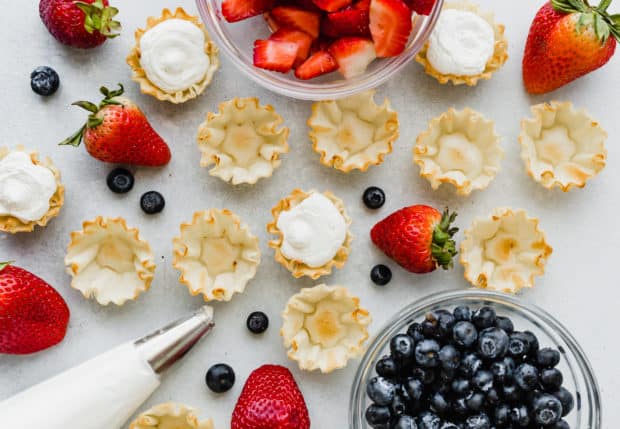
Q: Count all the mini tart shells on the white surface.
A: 13